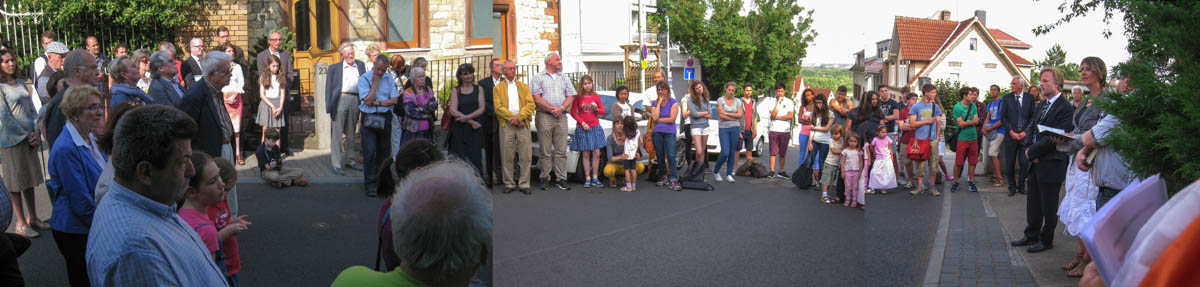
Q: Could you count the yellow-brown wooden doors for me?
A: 1